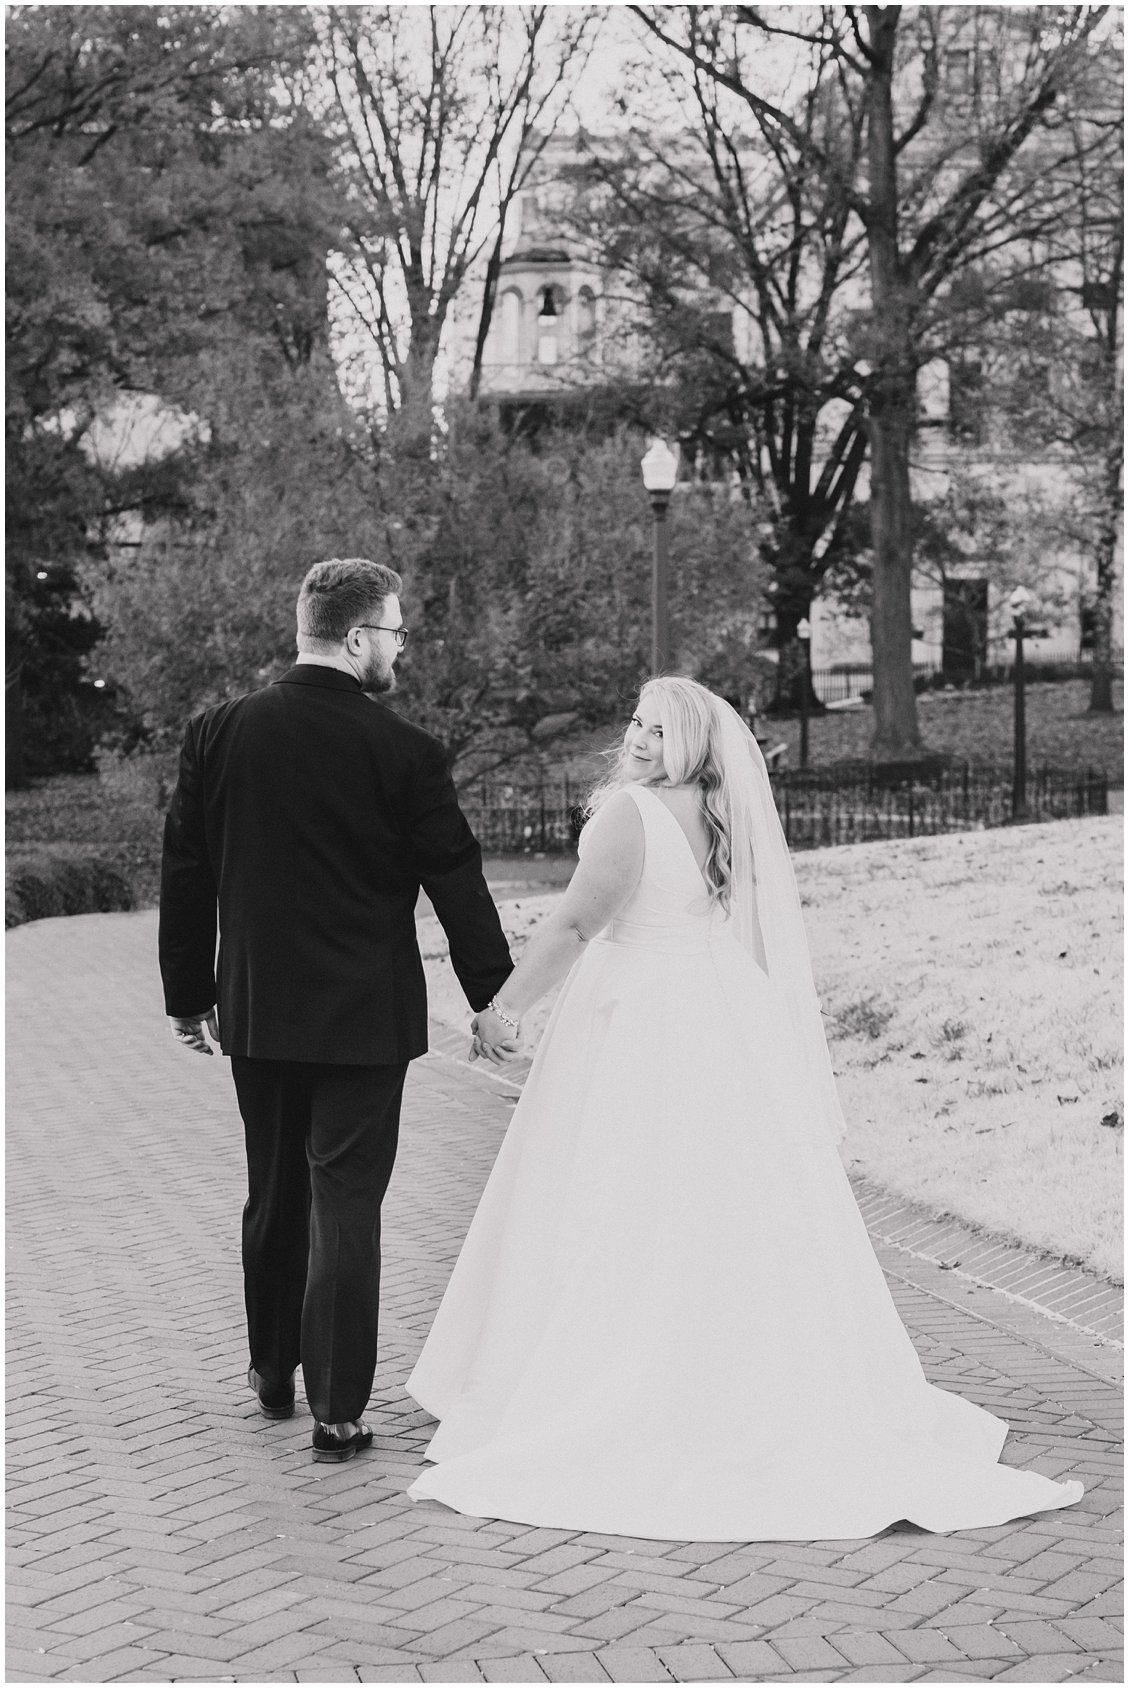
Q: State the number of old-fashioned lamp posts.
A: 3